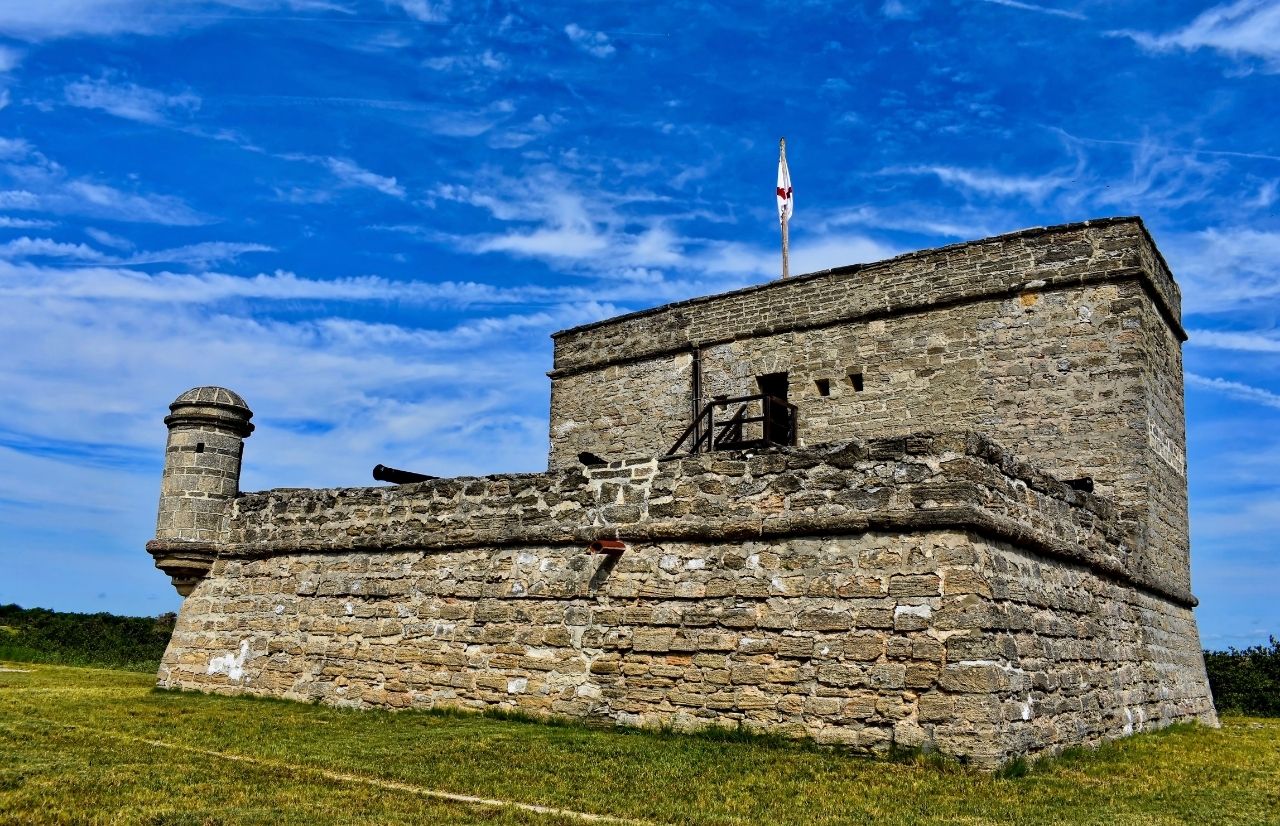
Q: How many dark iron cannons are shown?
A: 3